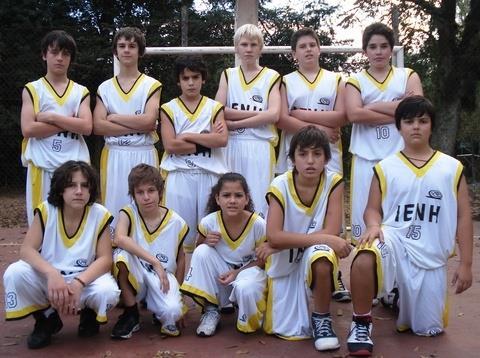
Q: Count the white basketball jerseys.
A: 11